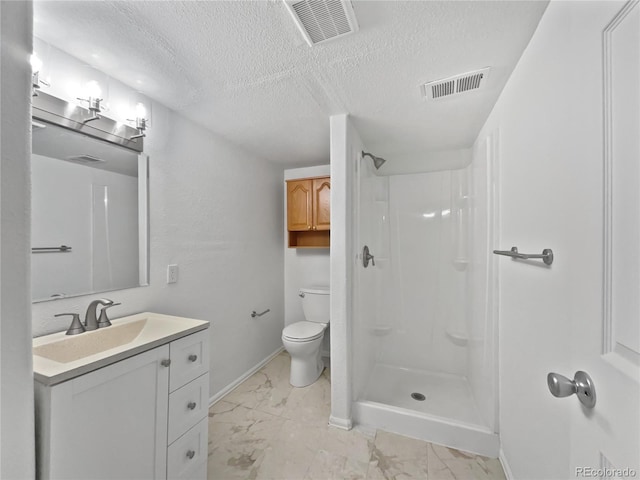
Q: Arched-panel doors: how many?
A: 2